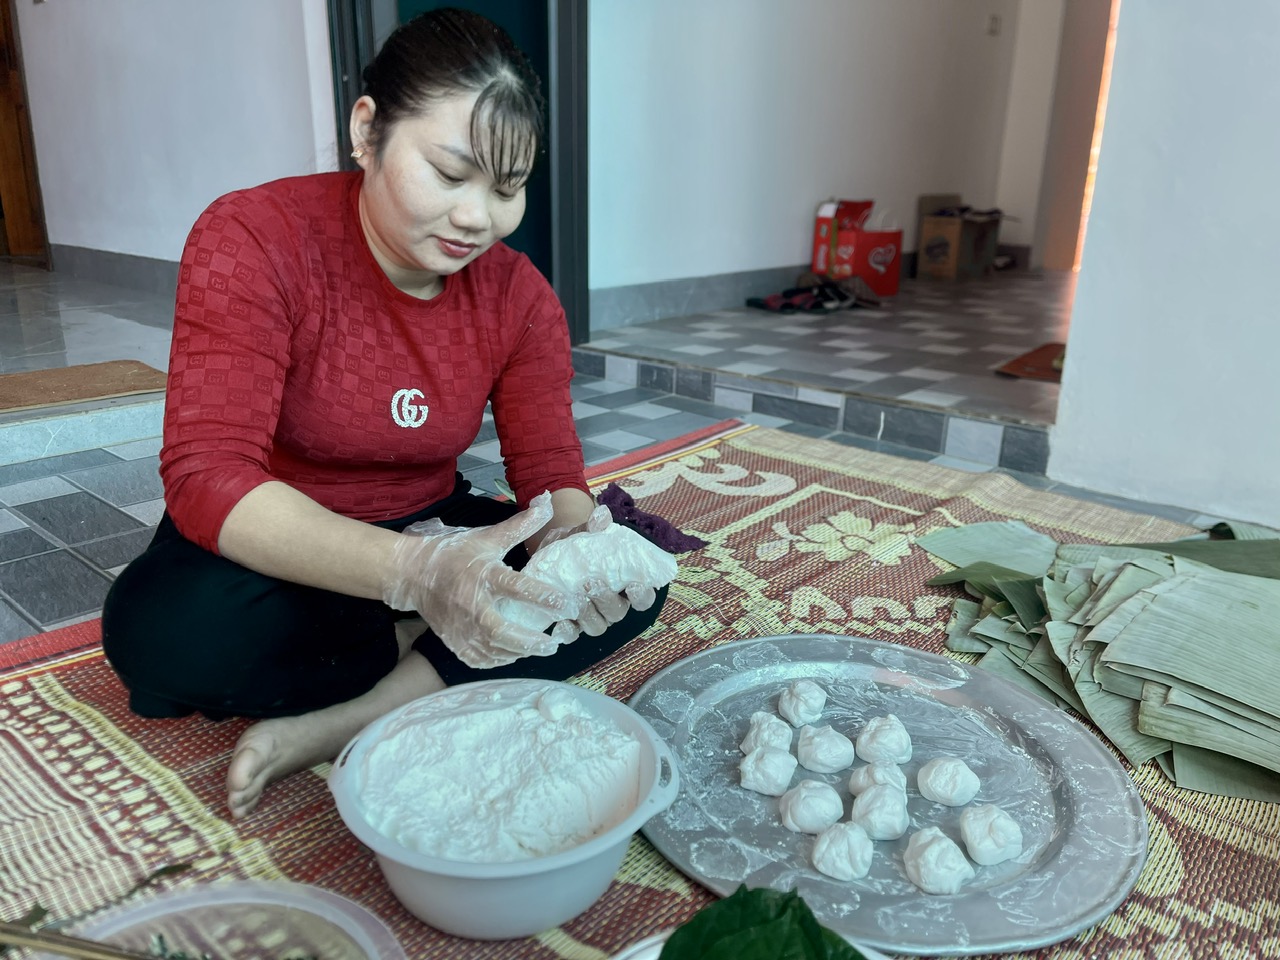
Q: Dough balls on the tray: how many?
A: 12